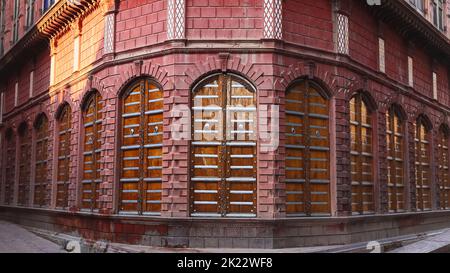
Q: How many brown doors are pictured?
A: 12